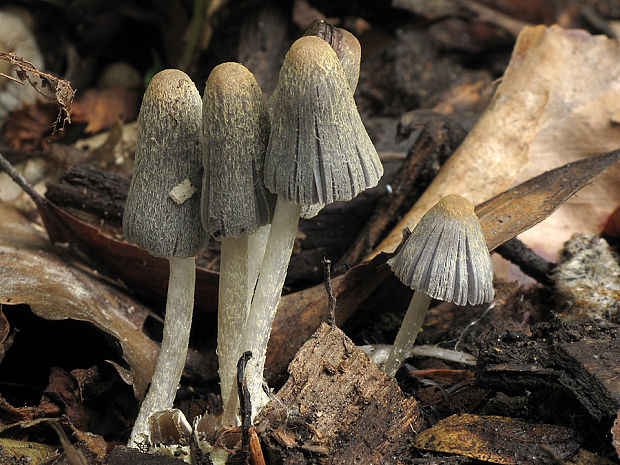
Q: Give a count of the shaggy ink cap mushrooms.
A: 5